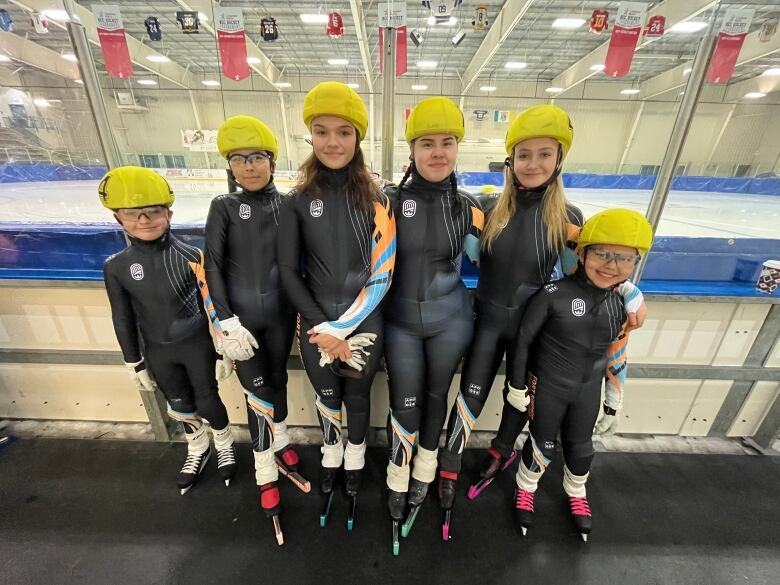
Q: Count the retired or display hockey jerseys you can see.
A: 11